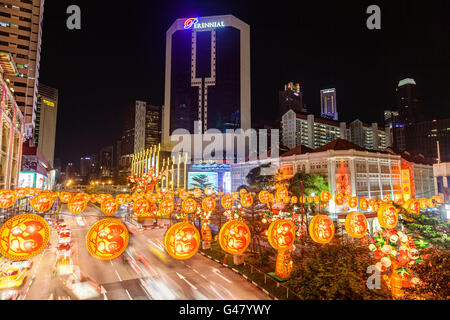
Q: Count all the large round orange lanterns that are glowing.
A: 8